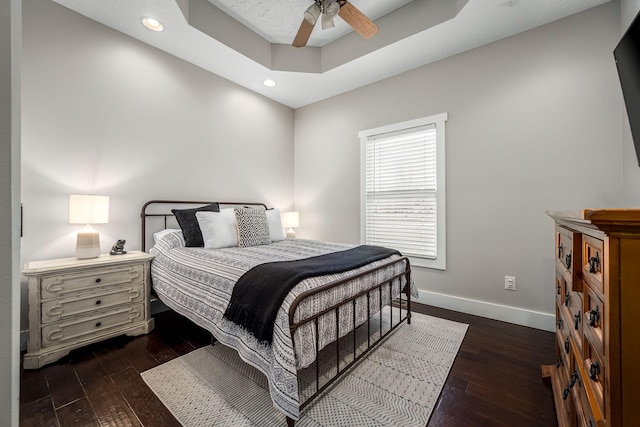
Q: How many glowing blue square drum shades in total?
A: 0